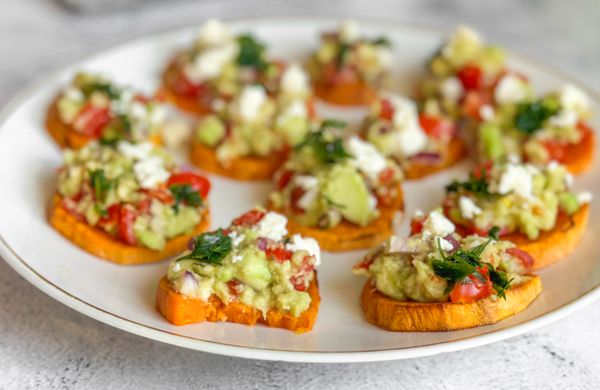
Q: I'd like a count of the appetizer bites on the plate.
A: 12